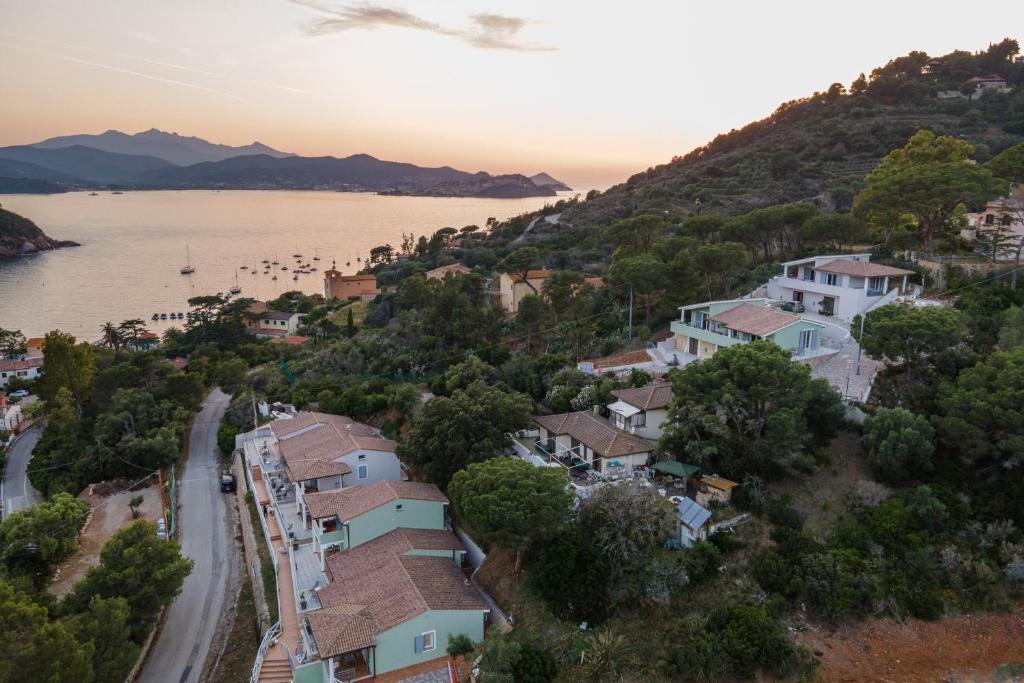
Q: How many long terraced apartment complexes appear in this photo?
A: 1